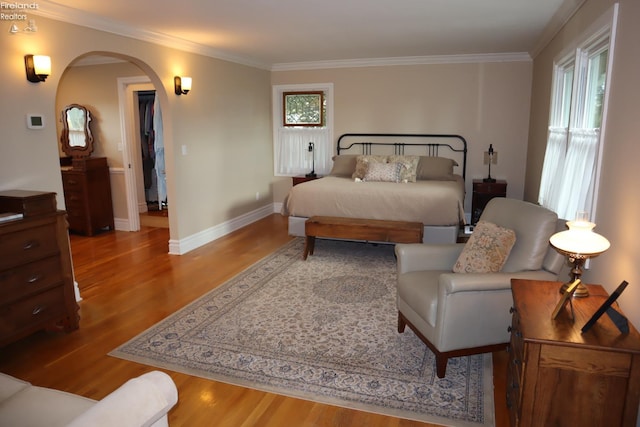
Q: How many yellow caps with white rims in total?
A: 0